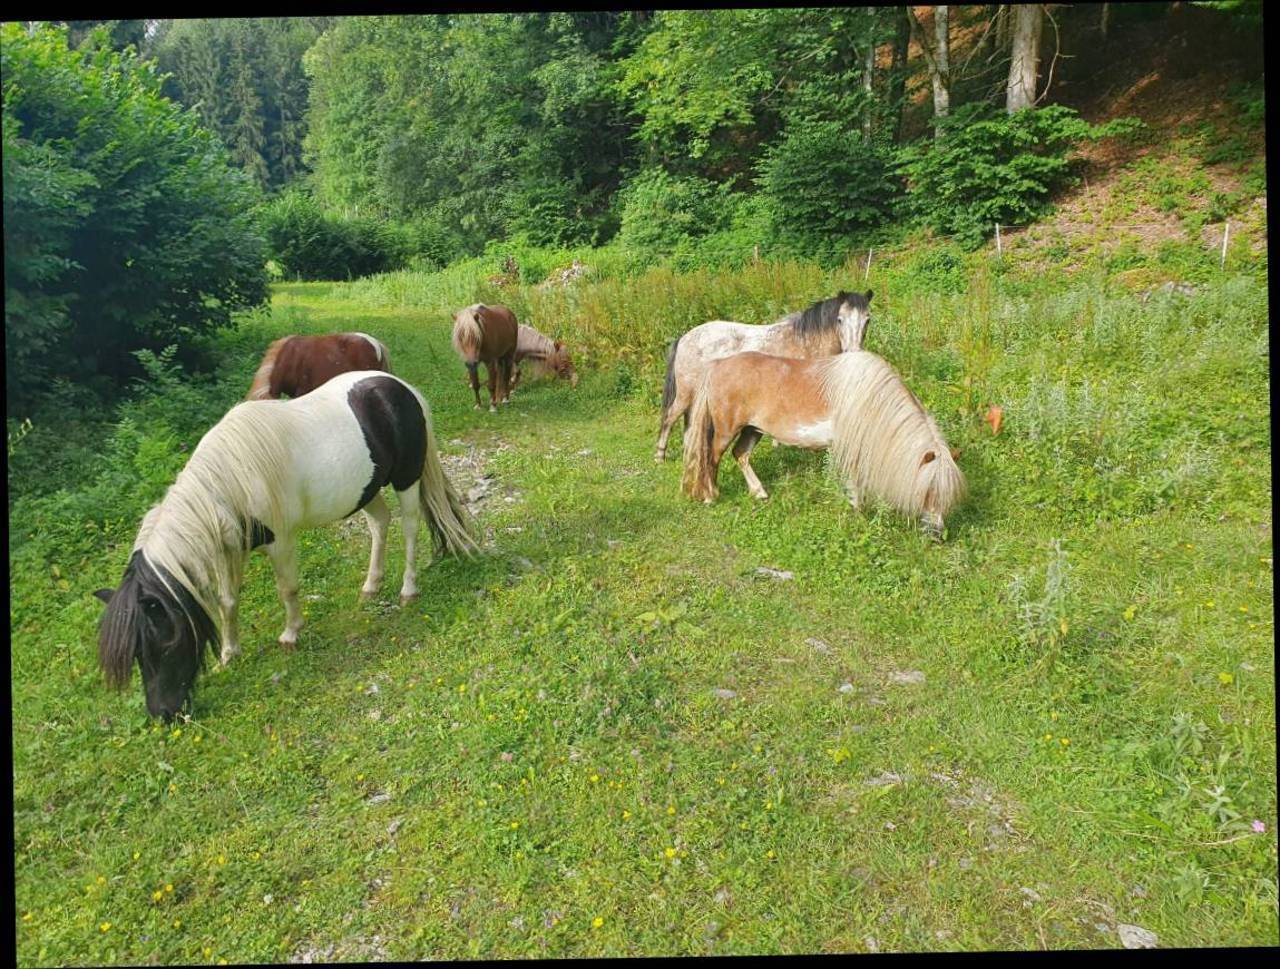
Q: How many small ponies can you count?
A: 6